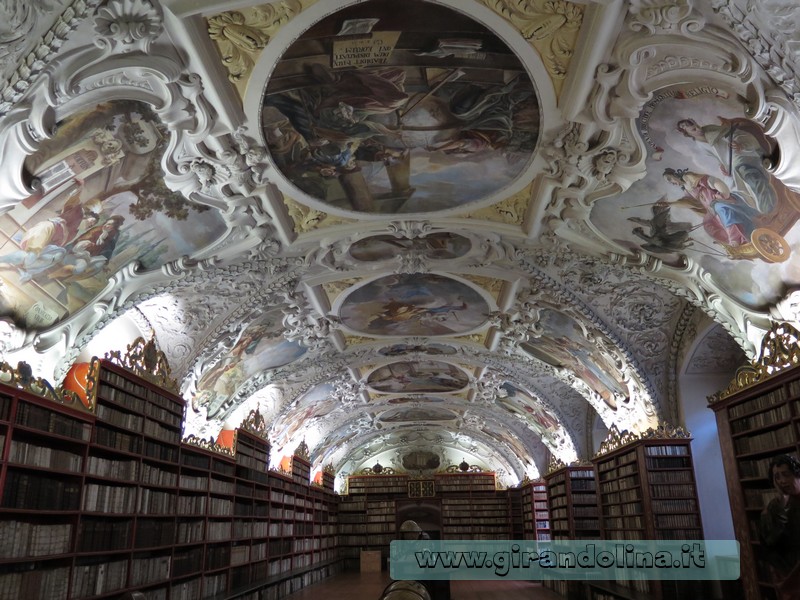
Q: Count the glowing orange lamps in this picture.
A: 4